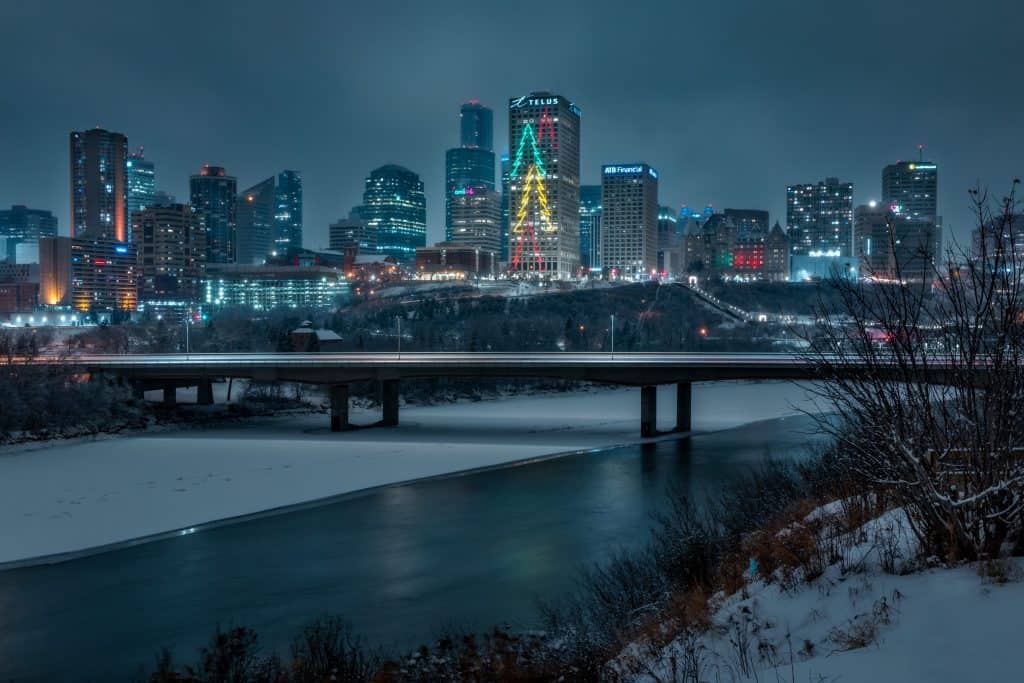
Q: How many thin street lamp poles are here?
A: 3